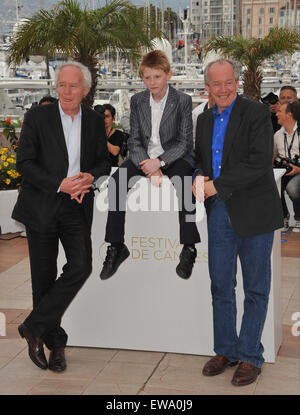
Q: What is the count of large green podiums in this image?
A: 0